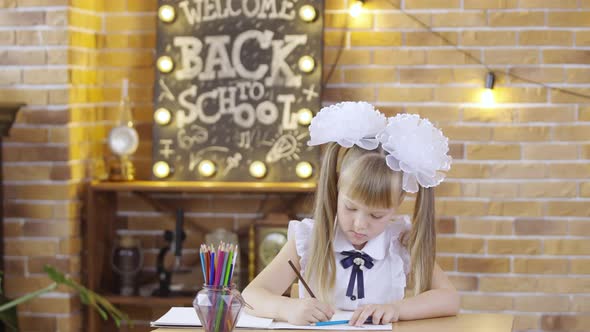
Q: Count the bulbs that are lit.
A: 12